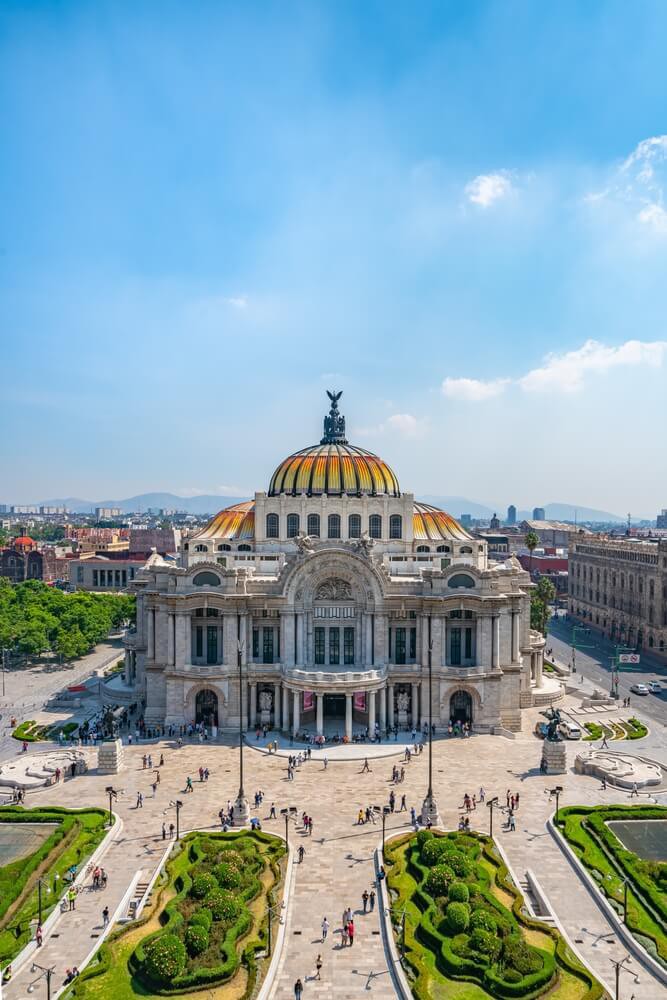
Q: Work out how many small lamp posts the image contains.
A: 12